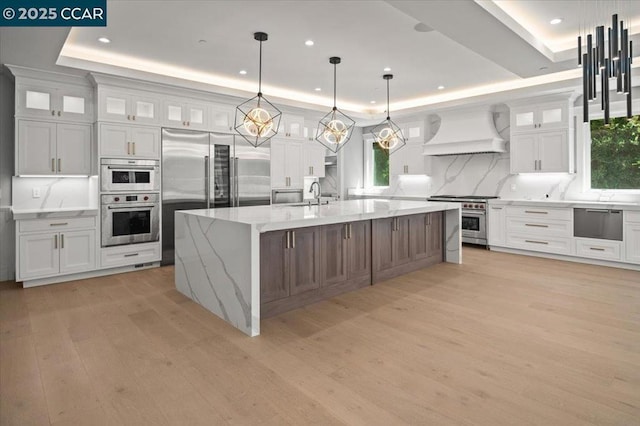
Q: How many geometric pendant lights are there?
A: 3